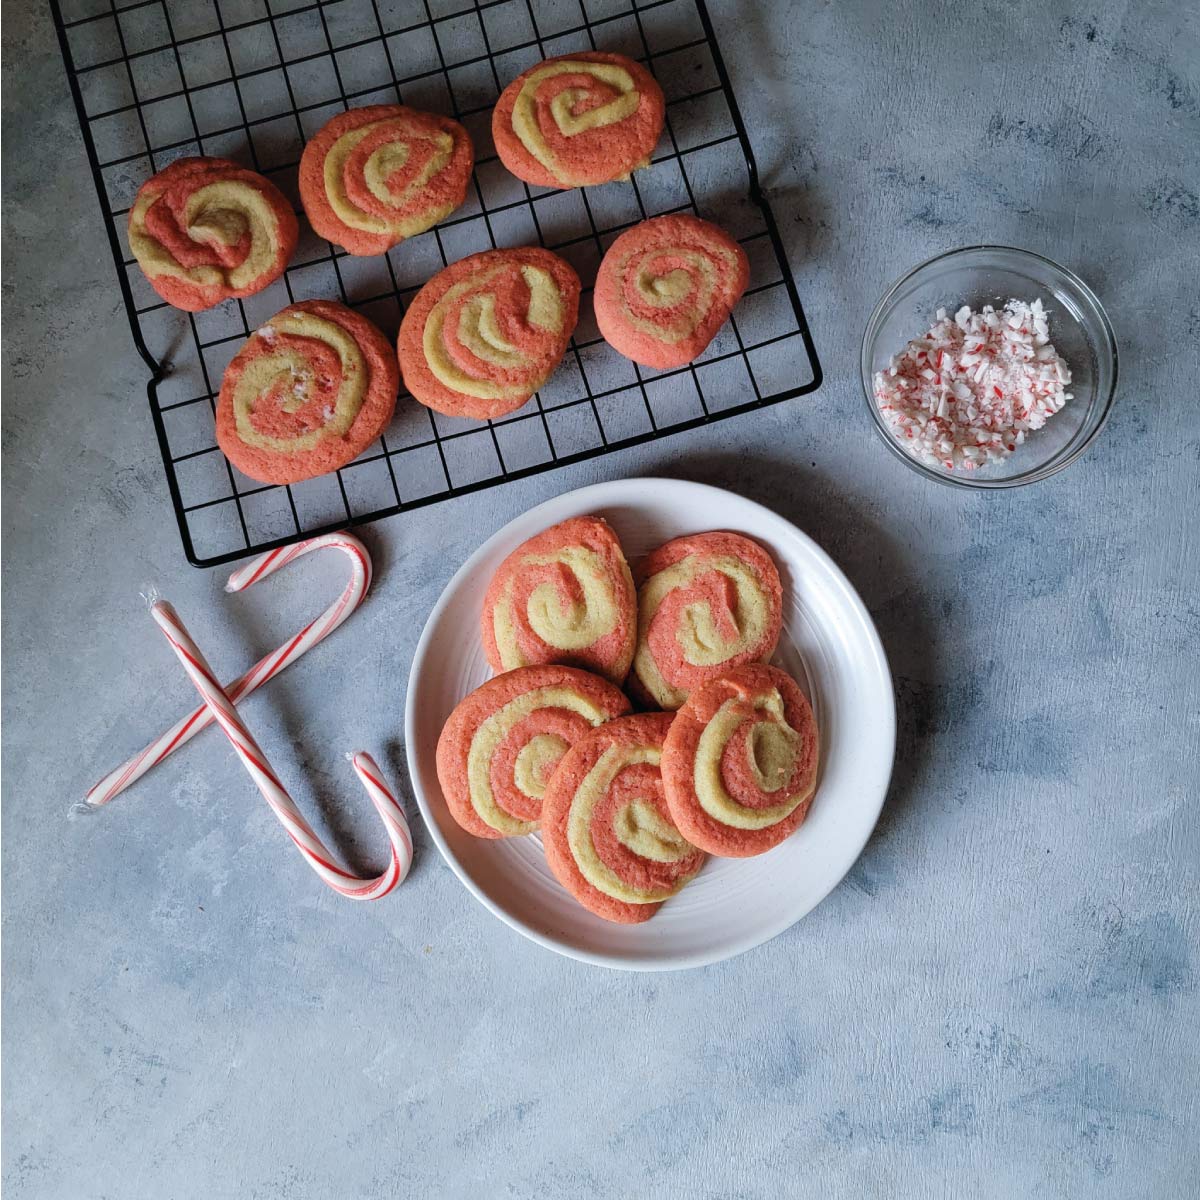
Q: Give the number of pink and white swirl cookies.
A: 11